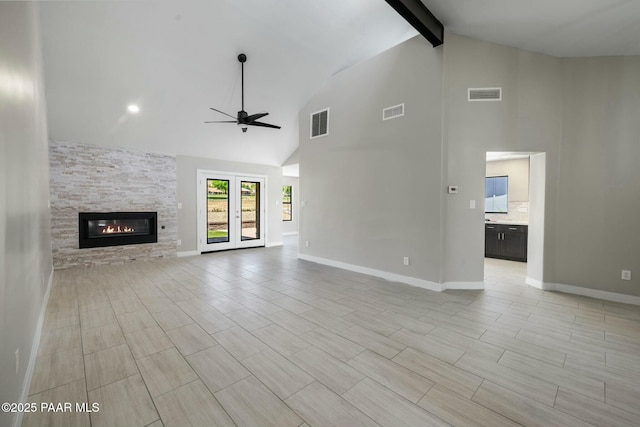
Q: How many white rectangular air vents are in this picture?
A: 3